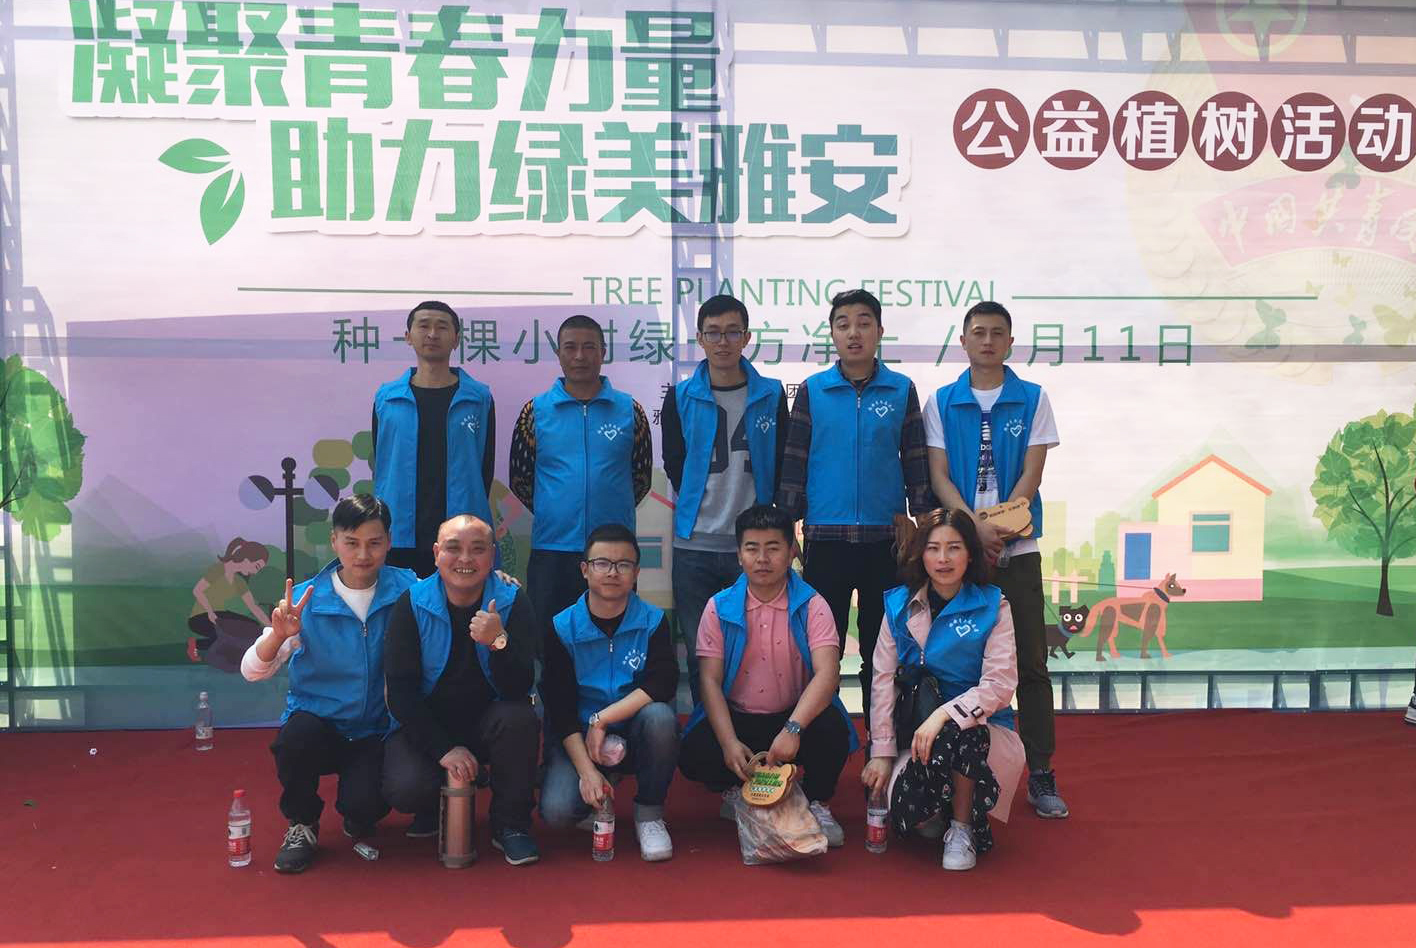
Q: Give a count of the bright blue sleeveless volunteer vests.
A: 10